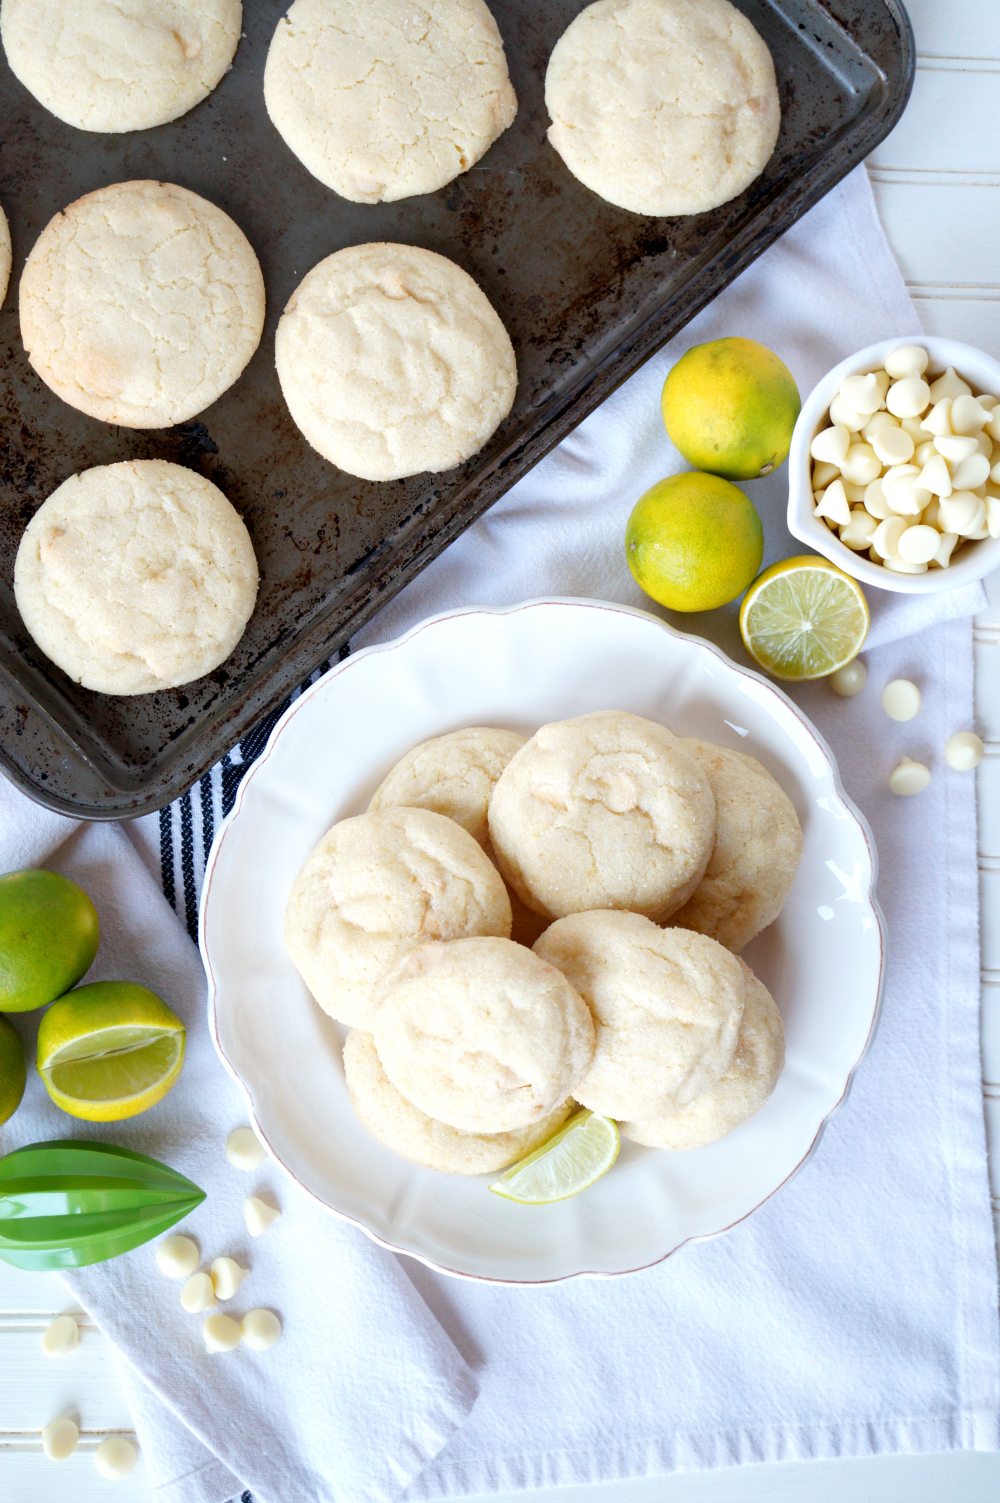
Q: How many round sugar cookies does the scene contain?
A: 15